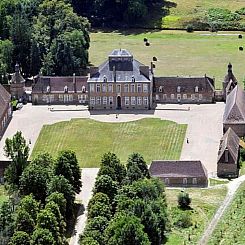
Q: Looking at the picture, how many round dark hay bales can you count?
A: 6